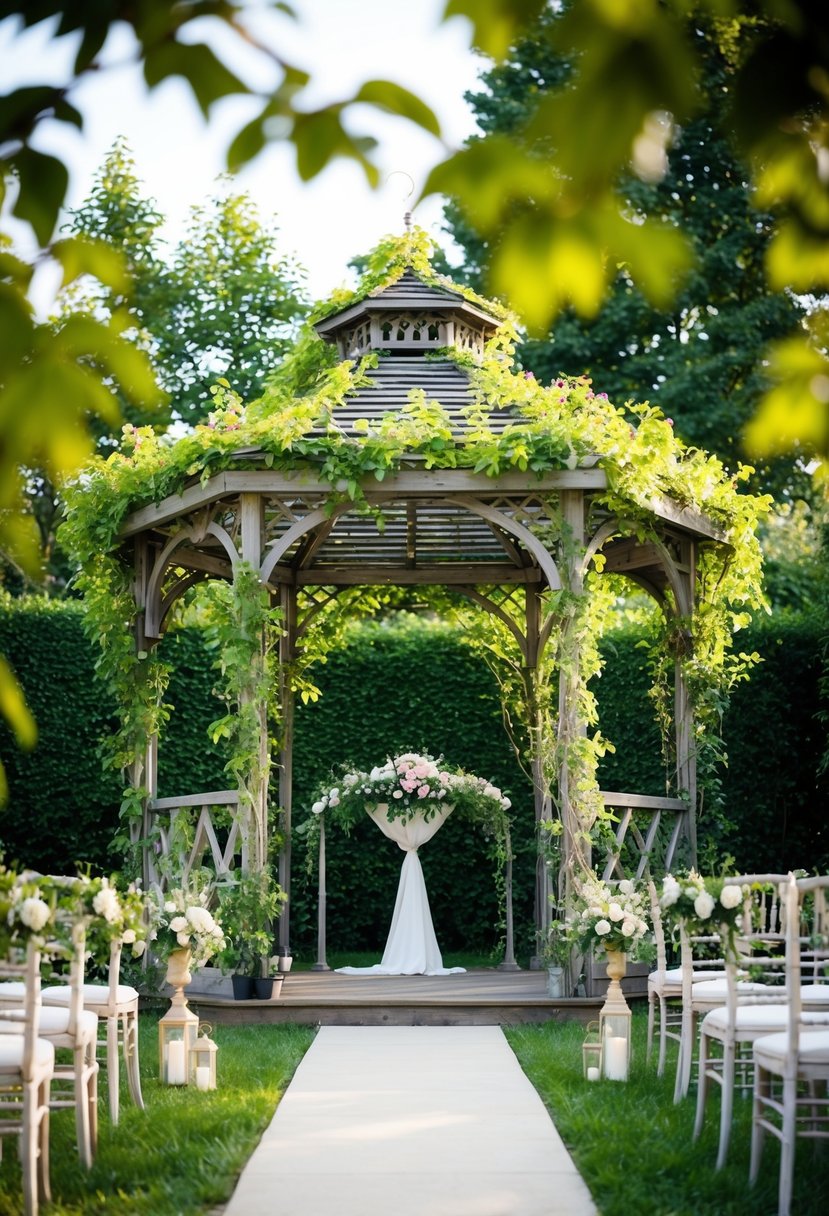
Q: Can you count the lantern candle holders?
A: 4